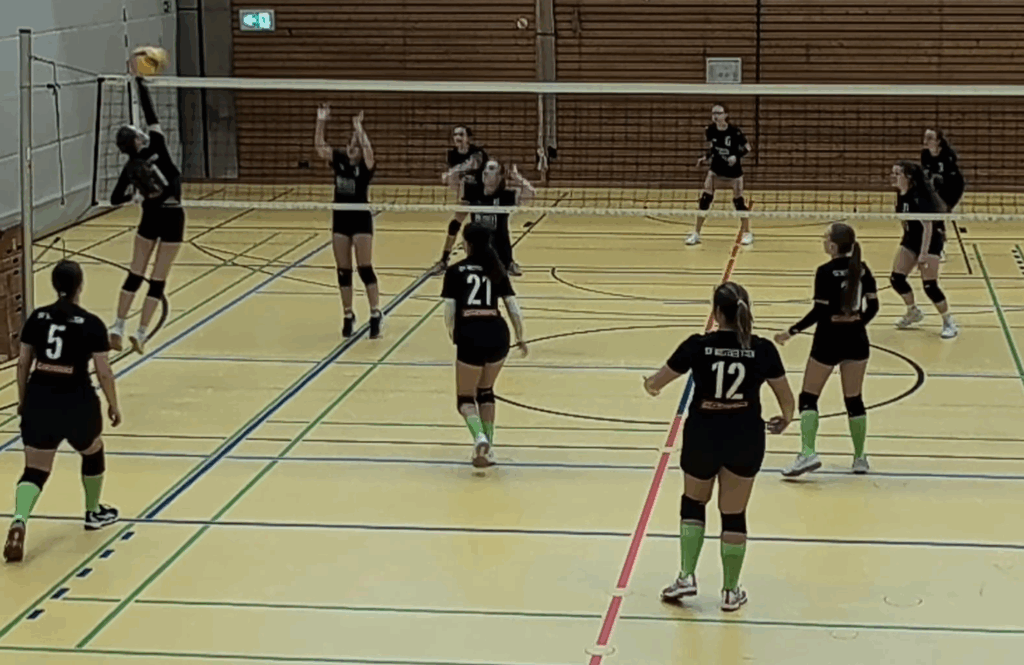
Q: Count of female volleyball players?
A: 11